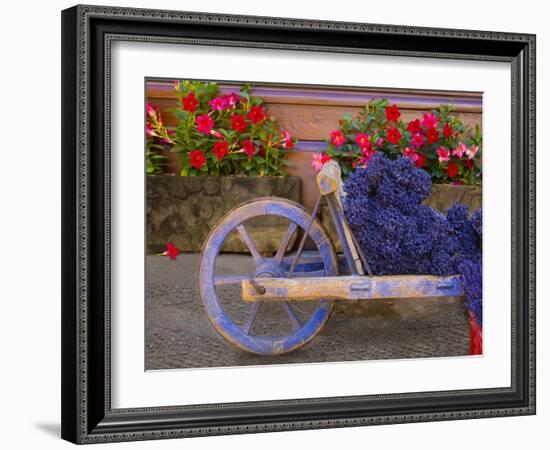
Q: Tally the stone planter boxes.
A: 2